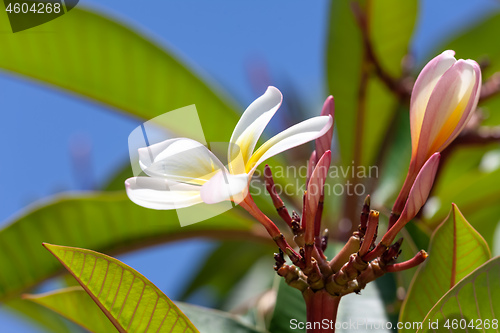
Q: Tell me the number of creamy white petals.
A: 5